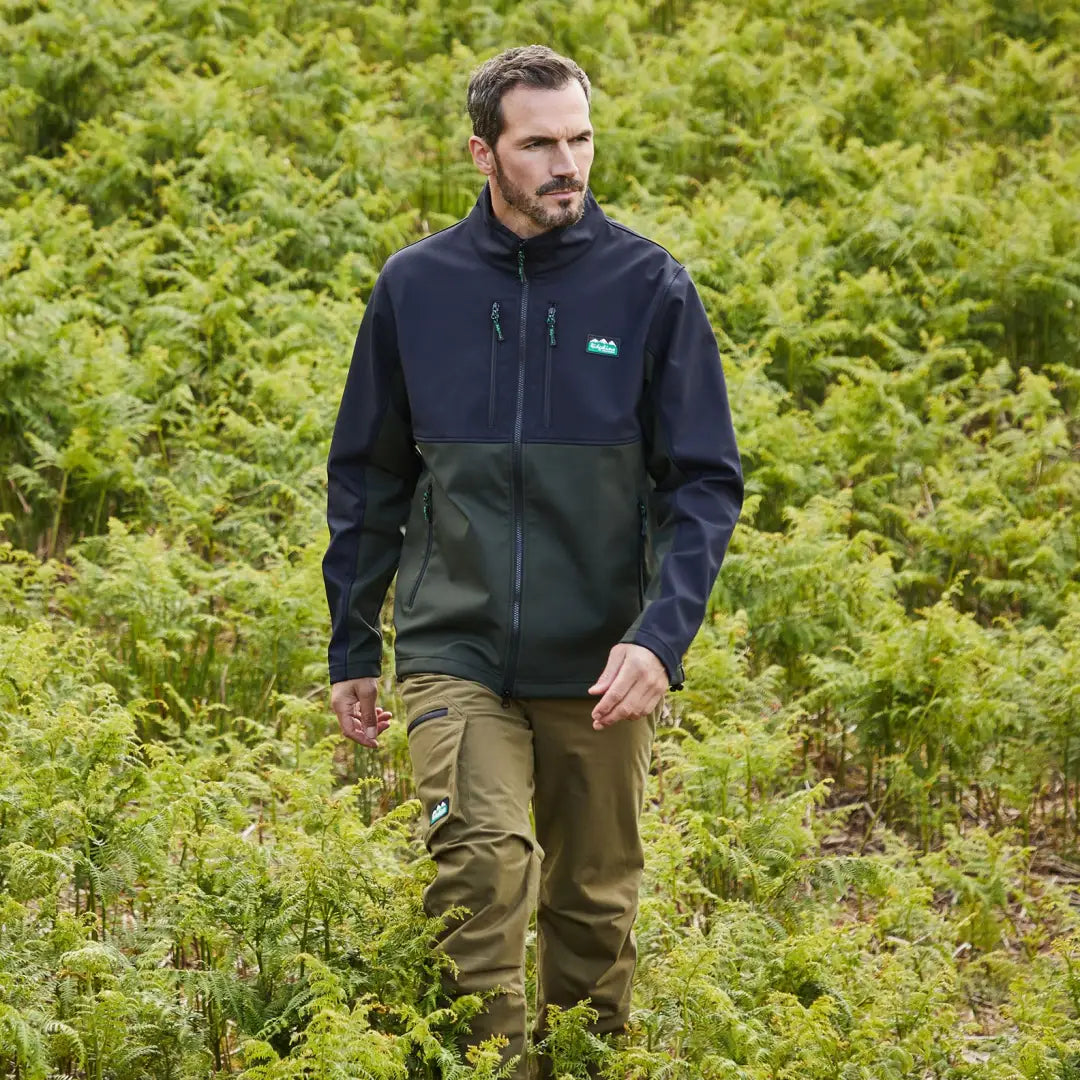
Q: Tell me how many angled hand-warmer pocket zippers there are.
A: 2